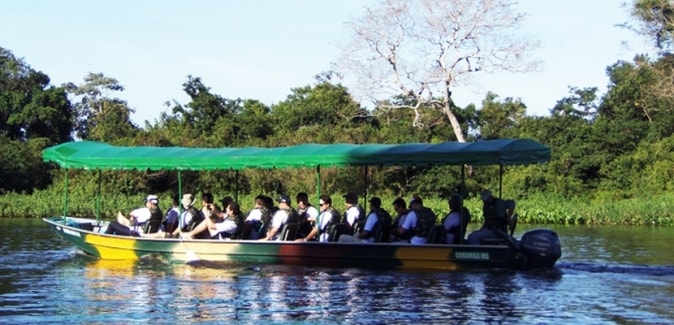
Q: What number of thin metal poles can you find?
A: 8